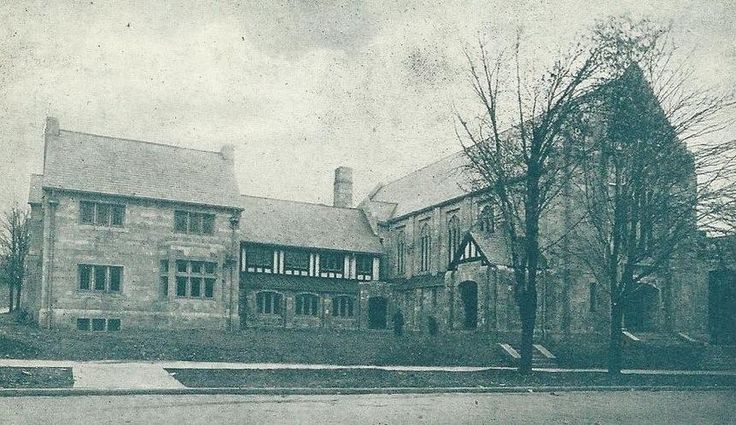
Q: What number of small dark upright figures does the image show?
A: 2